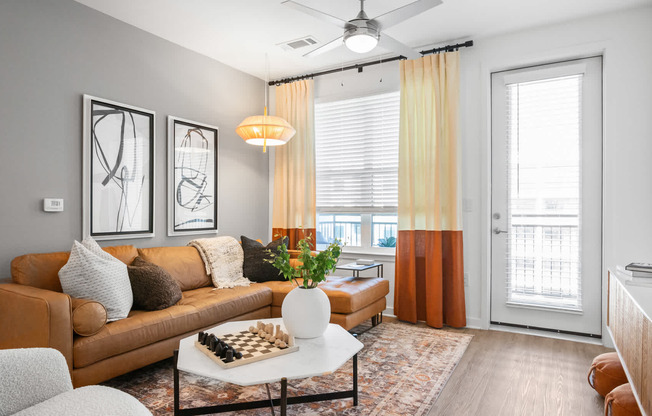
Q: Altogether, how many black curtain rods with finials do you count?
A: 1